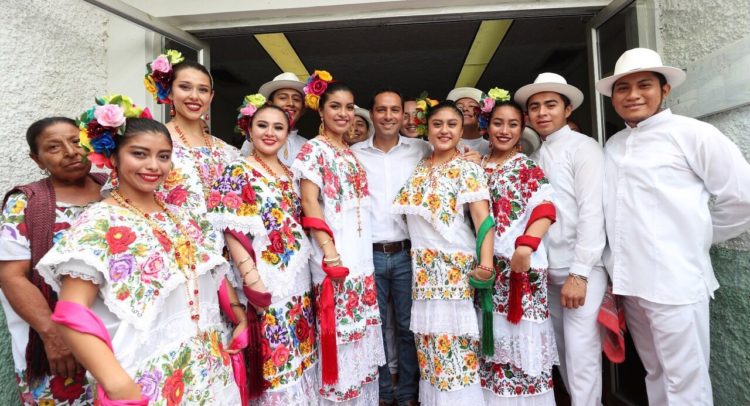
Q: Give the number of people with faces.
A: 14